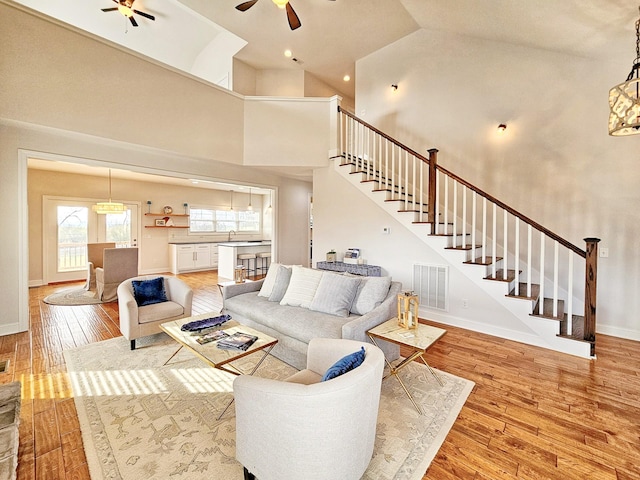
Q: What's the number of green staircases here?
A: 0